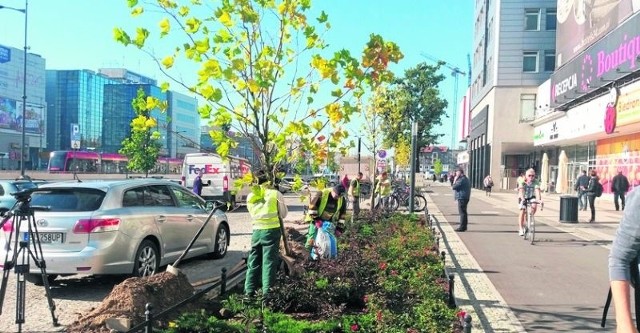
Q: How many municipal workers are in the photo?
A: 4